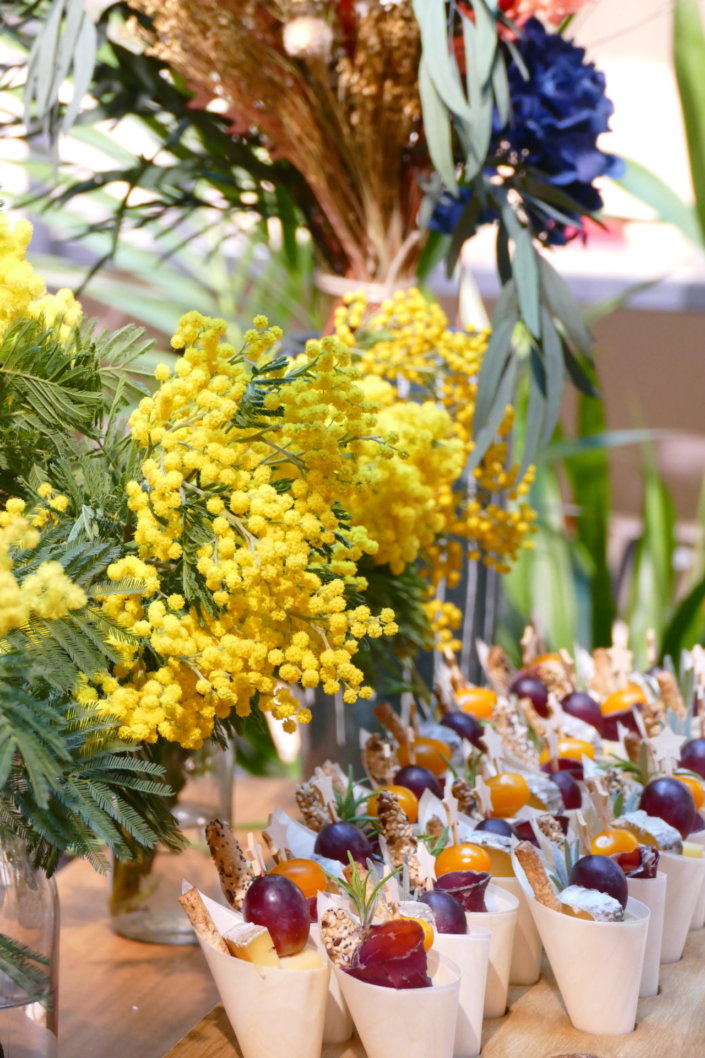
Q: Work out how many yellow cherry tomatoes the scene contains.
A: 12